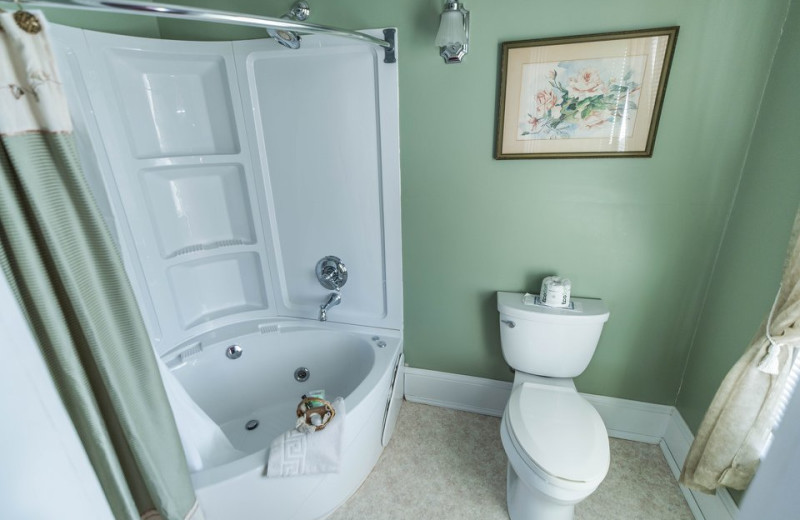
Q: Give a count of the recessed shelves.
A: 3